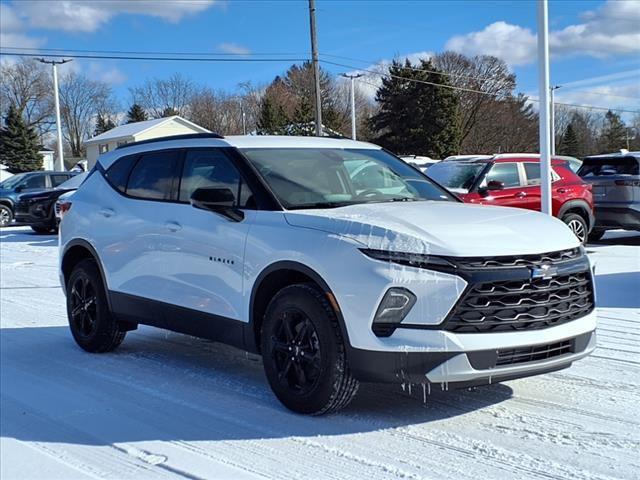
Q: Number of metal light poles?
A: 4